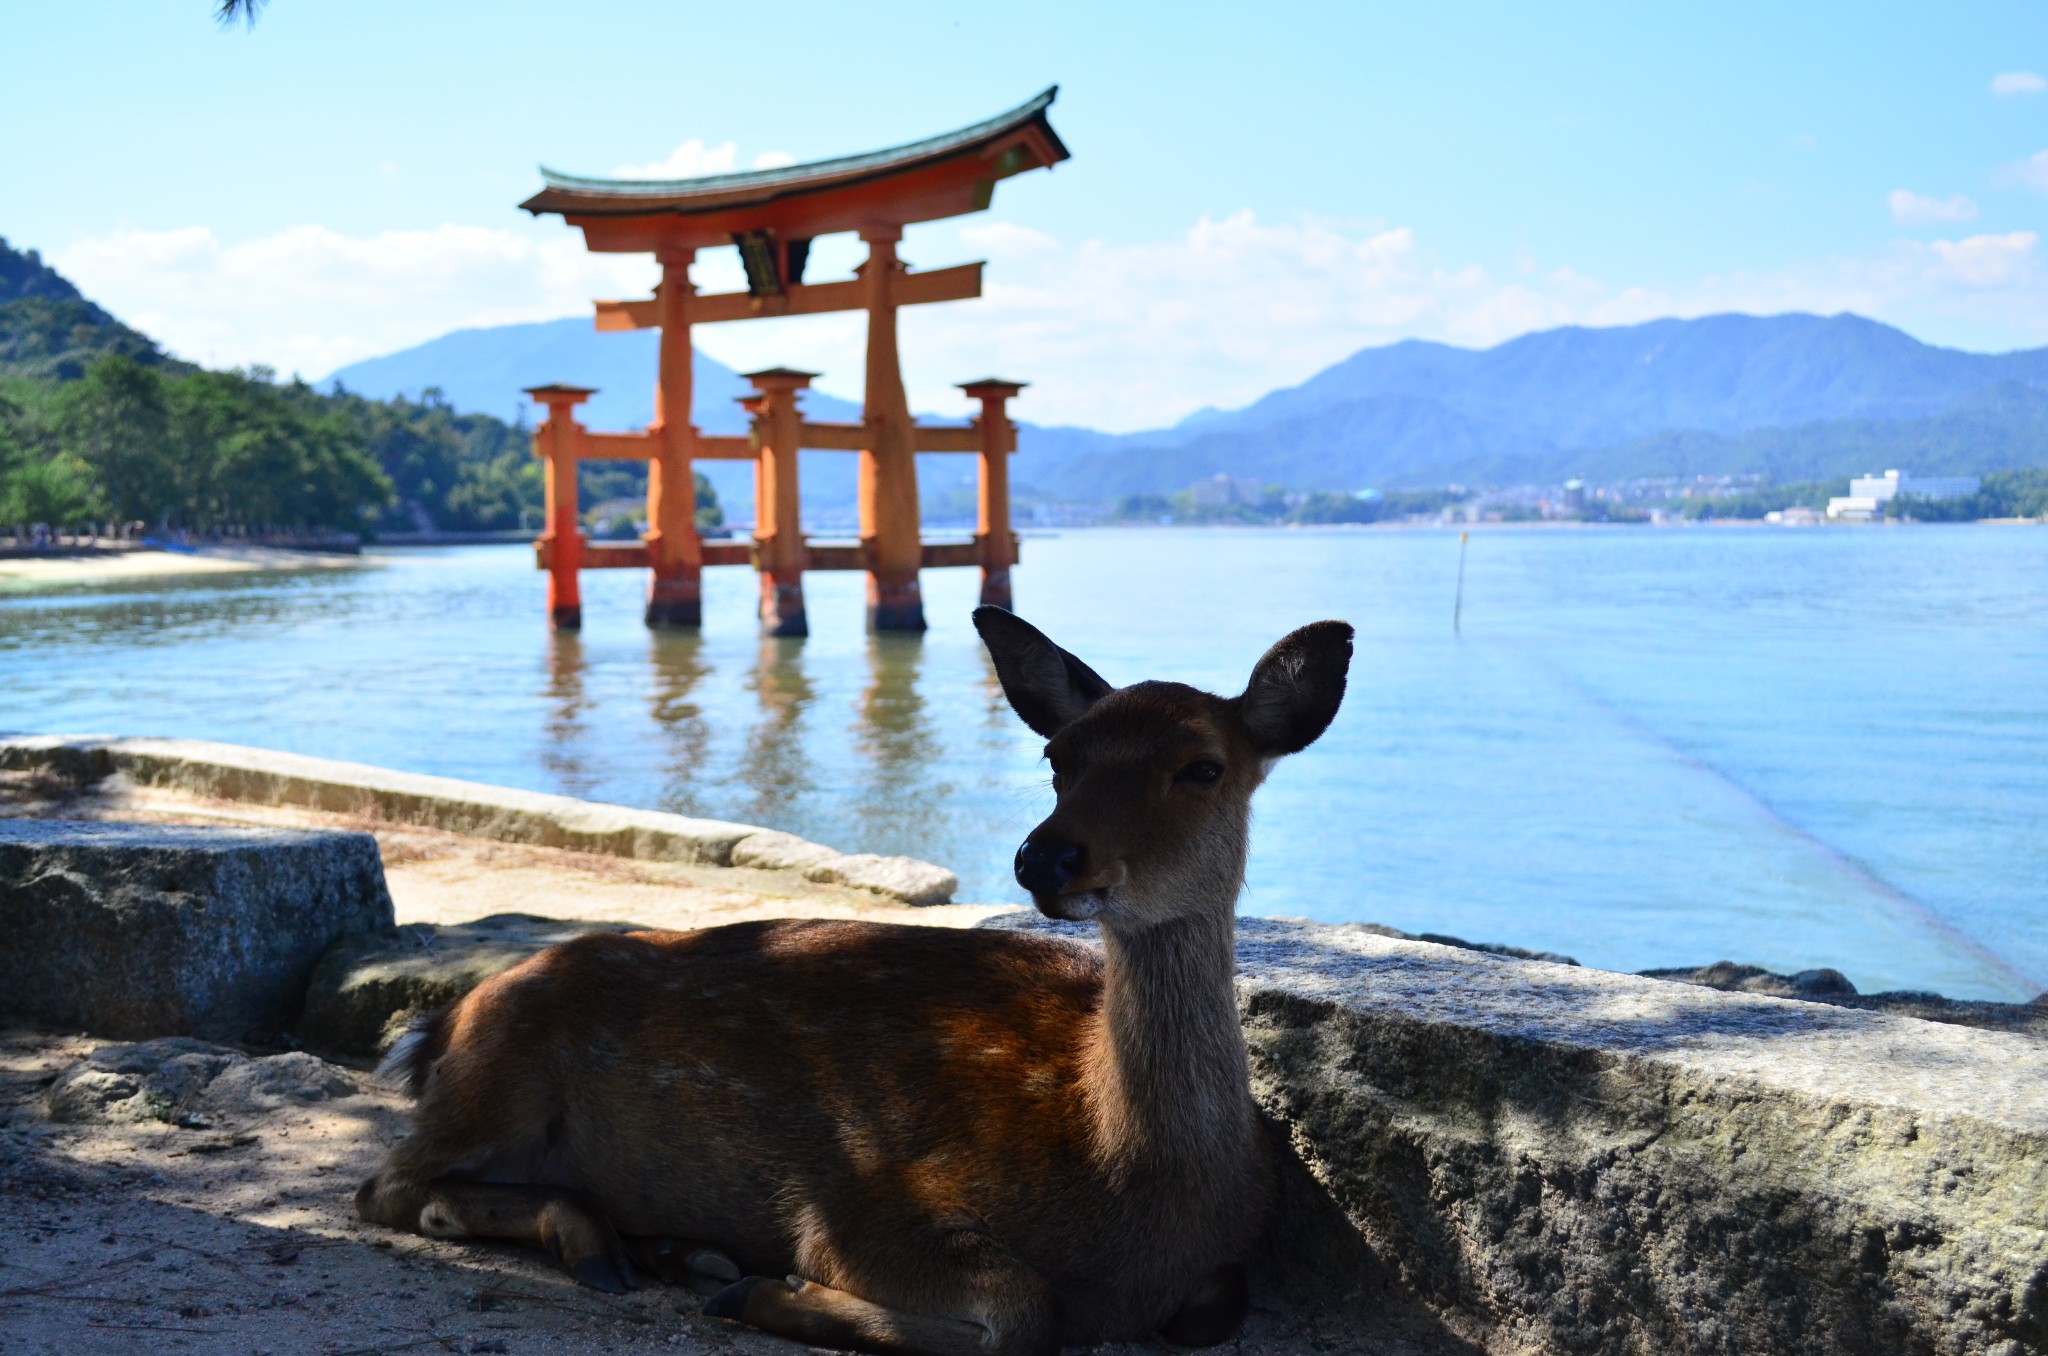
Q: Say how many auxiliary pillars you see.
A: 4